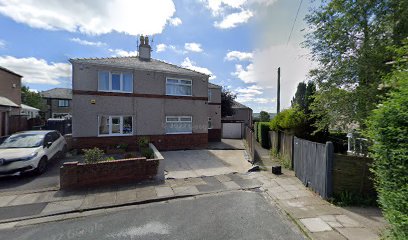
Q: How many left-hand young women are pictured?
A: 0